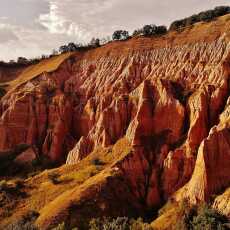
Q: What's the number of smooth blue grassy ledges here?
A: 0